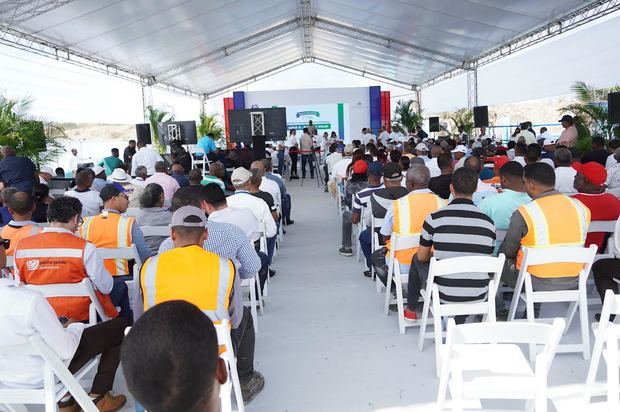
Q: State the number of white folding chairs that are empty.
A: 2